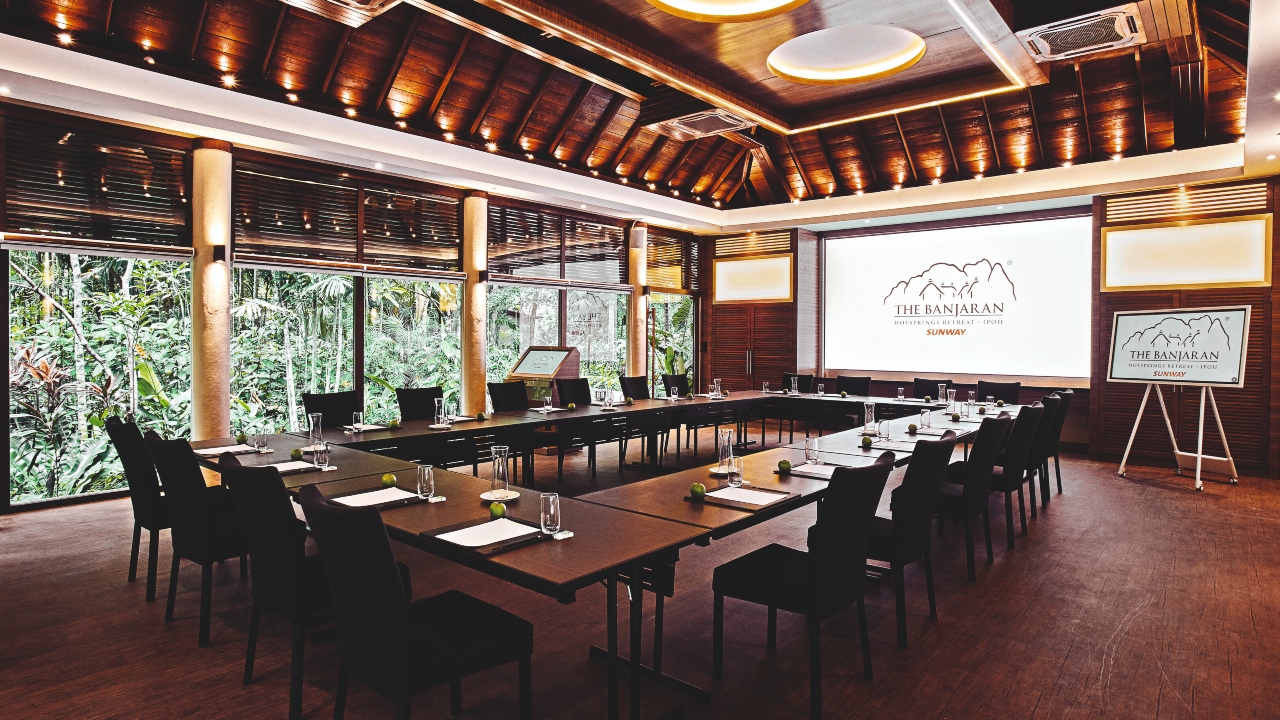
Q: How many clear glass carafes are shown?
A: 10